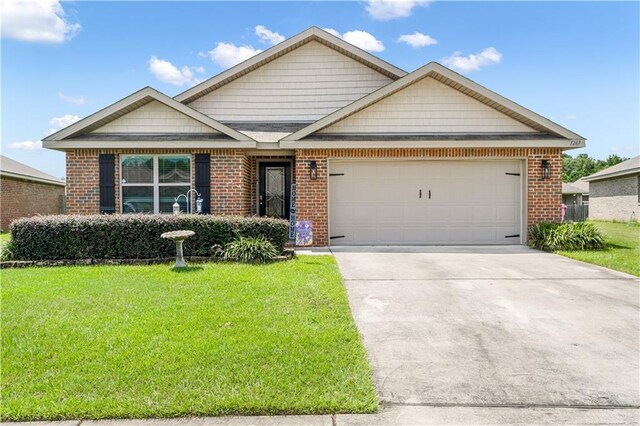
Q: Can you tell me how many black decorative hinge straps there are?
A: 4